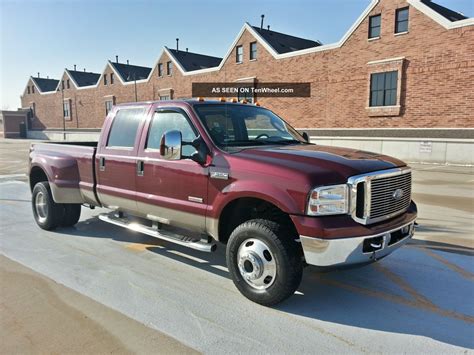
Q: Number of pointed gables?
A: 6